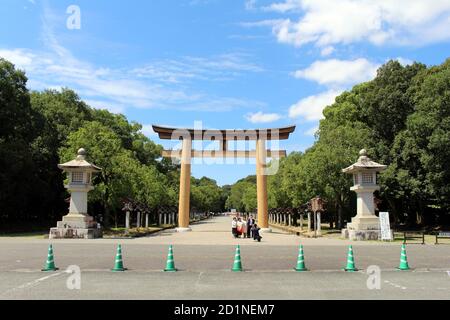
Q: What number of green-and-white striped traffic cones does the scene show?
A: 7